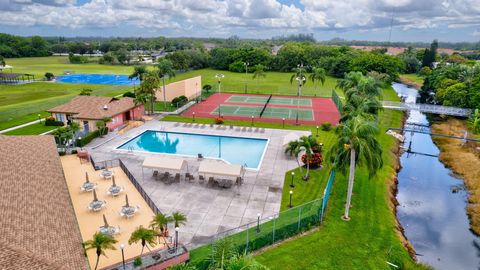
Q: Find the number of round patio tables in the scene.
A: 6